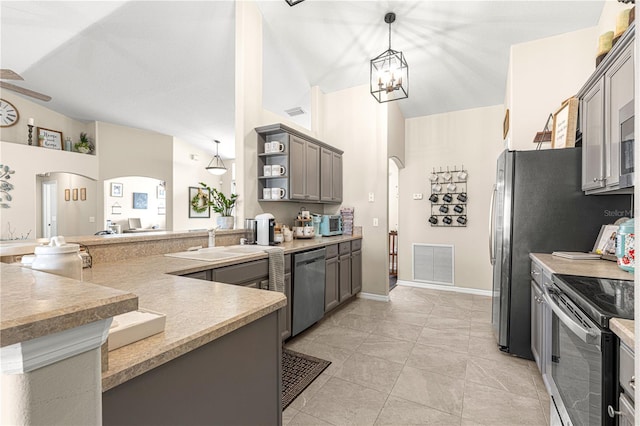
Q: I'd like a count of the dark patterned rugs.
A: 1